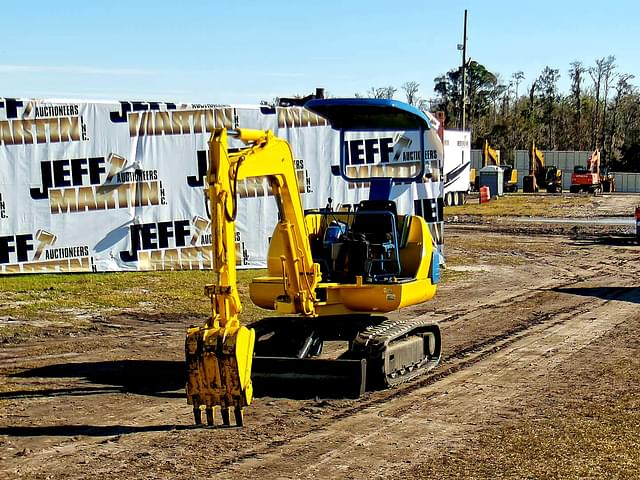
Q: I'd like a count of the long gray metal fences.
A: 1